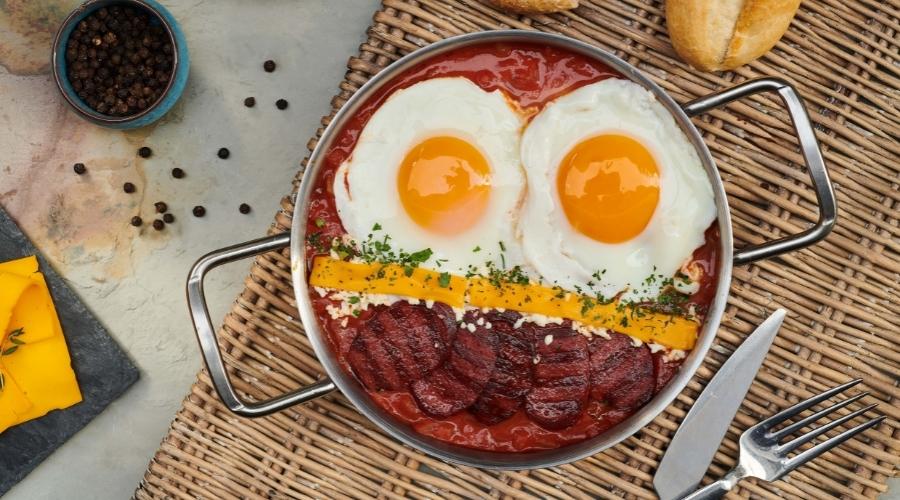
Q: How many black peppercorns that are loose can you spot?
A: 14